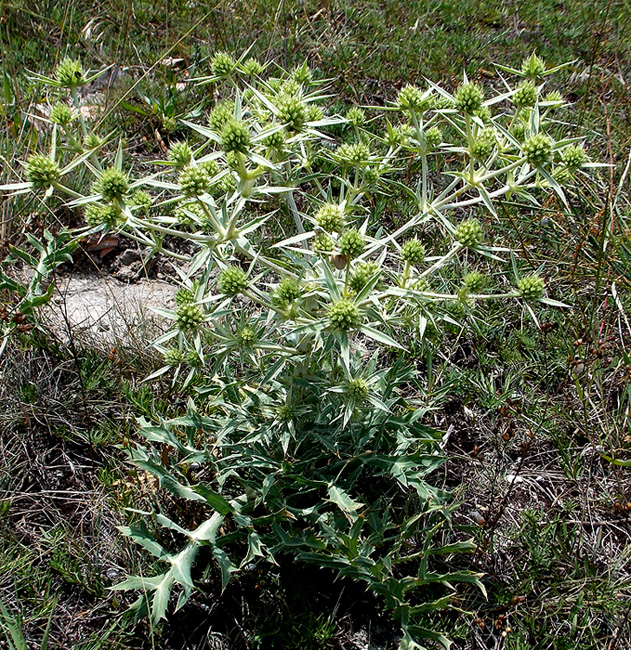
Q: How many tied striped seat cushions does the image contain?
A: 0